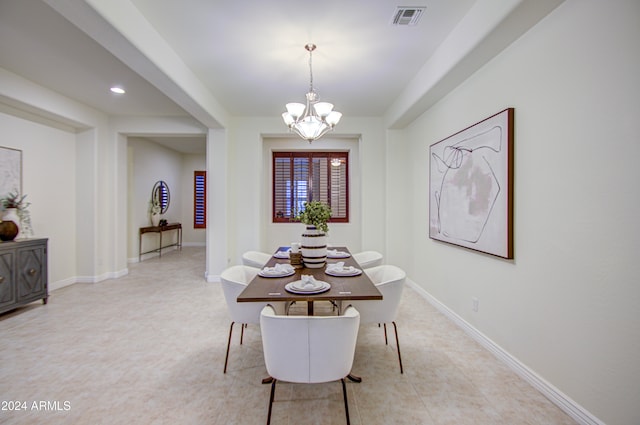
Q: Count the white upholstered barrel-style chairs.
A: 5